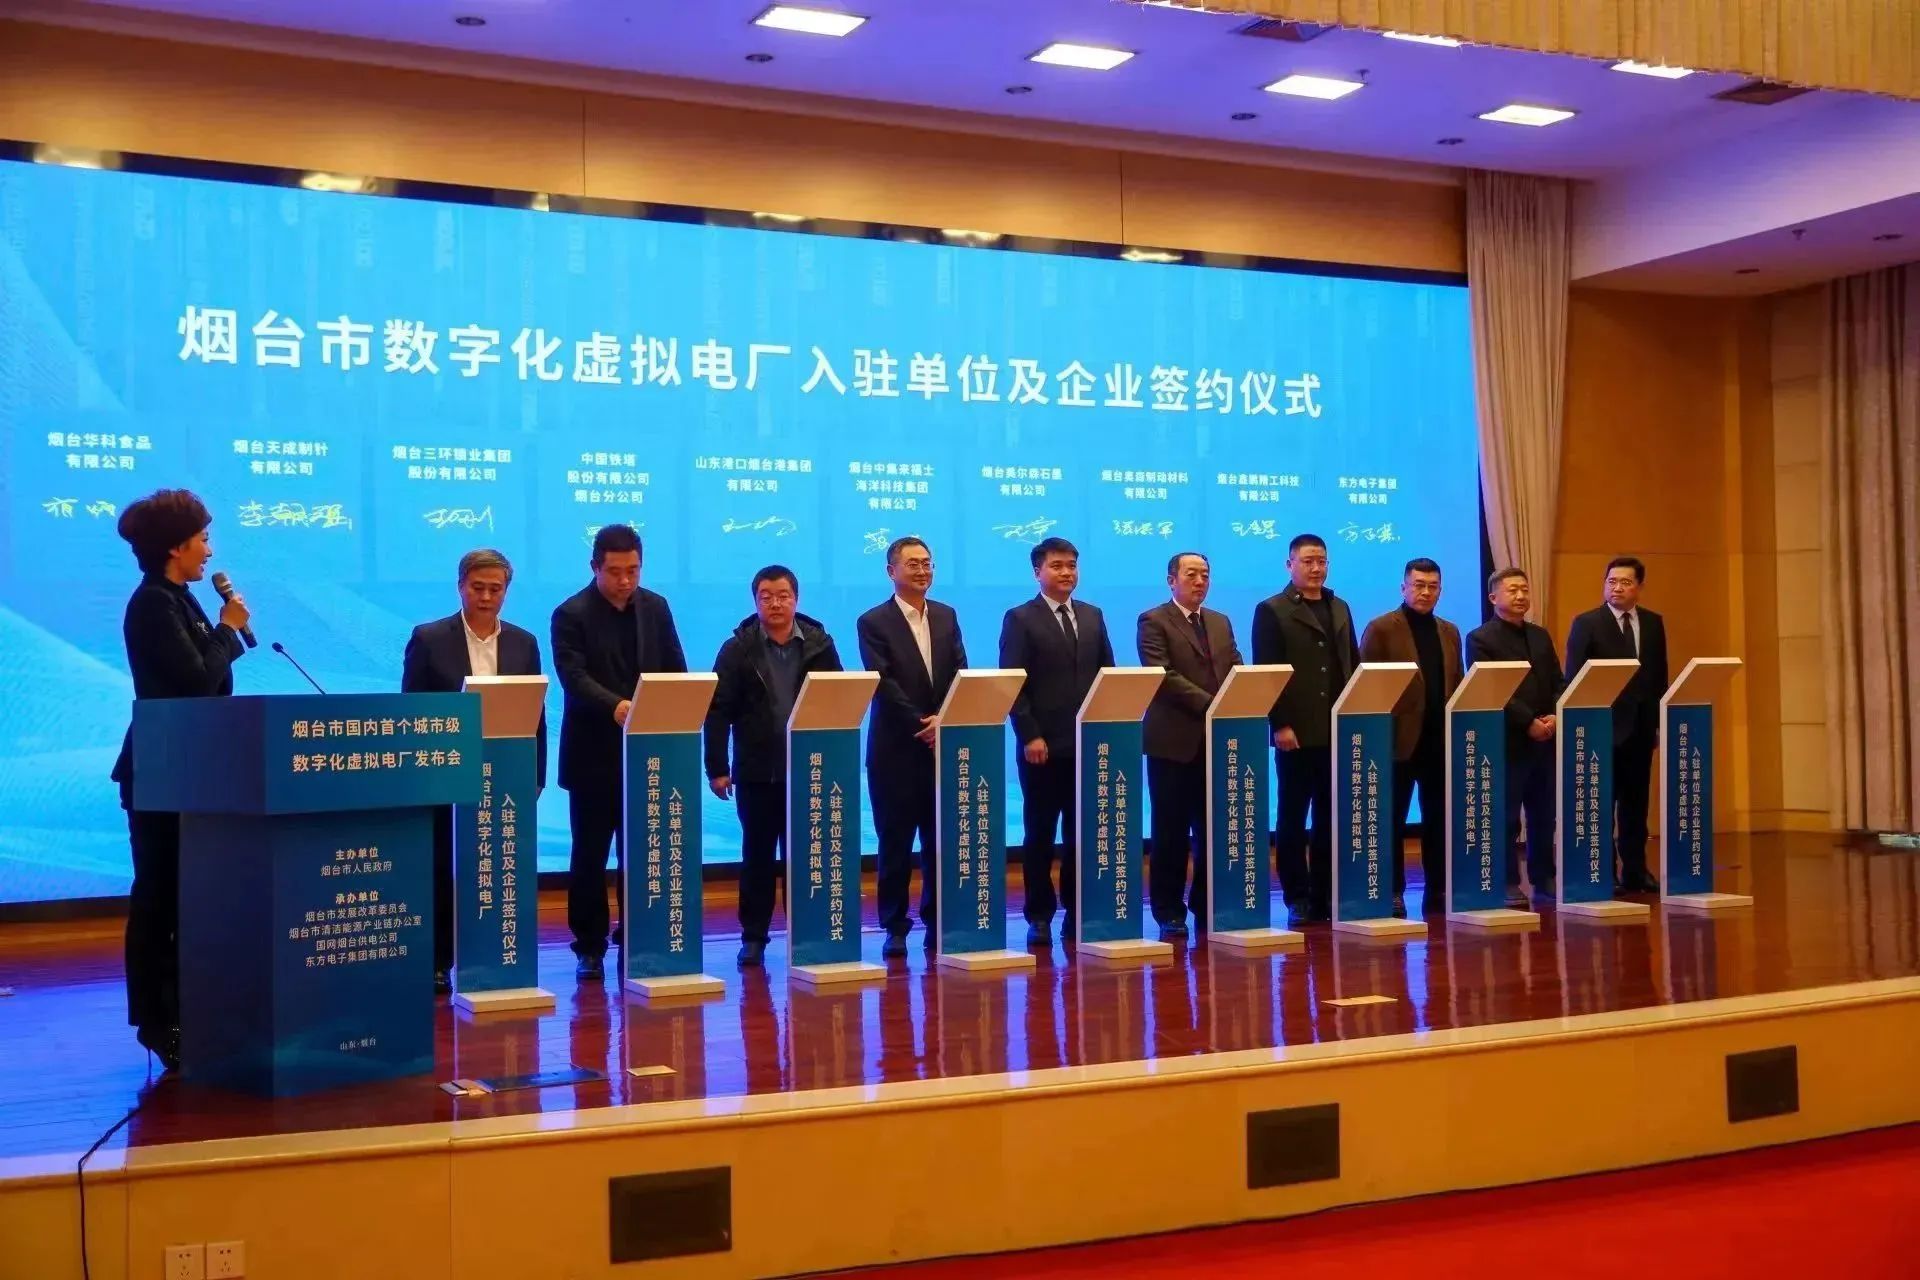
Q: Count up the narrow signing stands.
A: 10